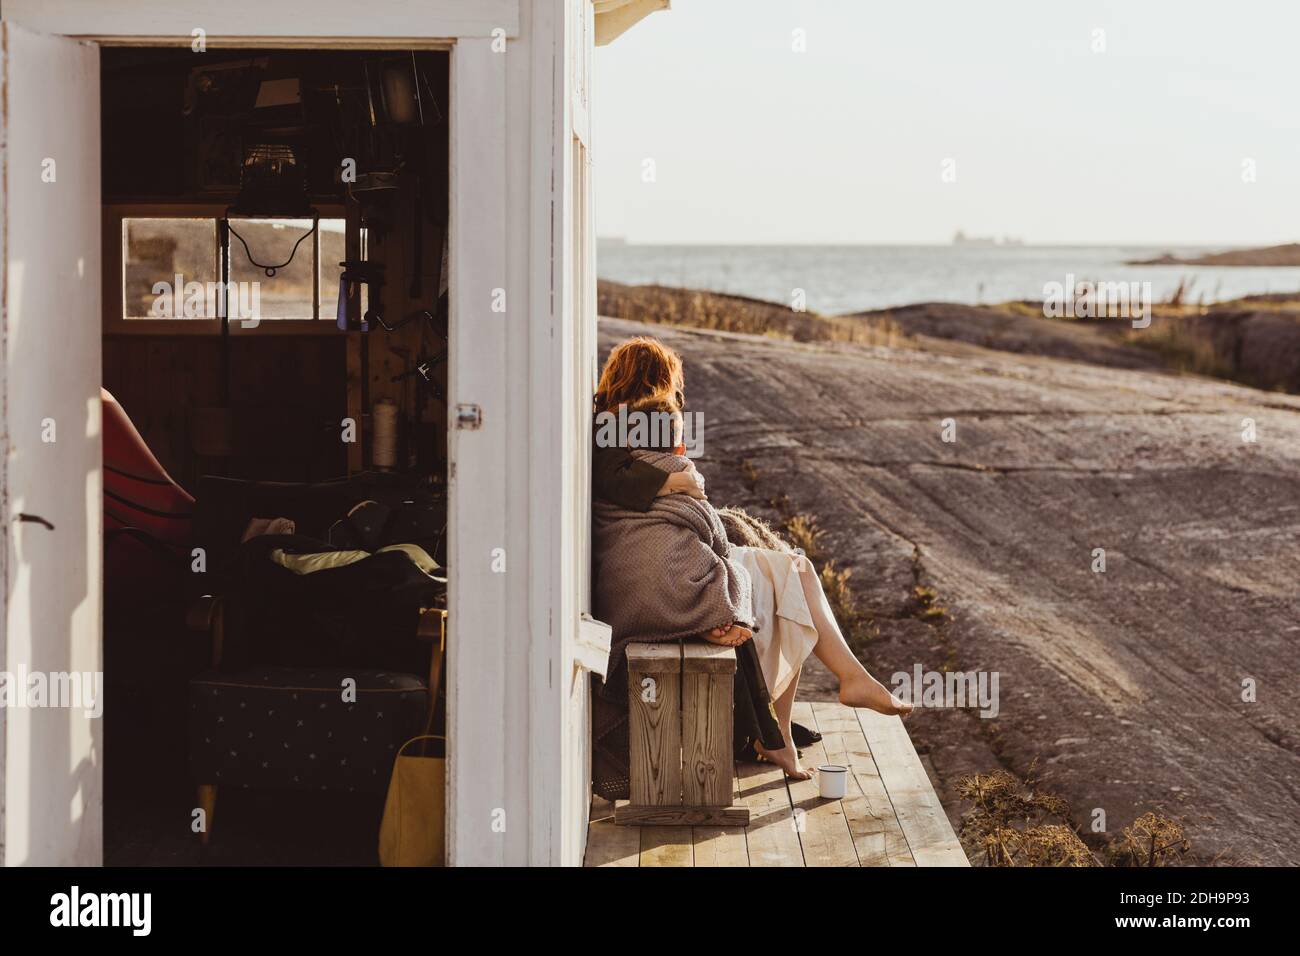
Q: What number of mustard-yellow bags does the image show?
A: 1